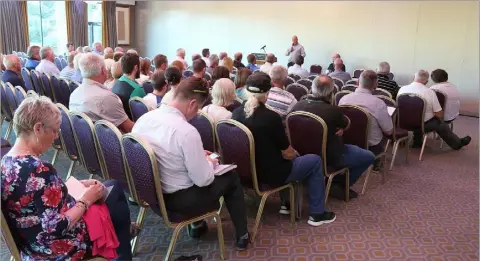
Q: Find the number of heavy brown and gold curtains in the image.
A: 3